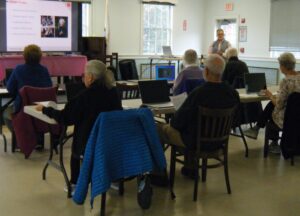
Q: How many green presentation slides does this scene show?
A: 0